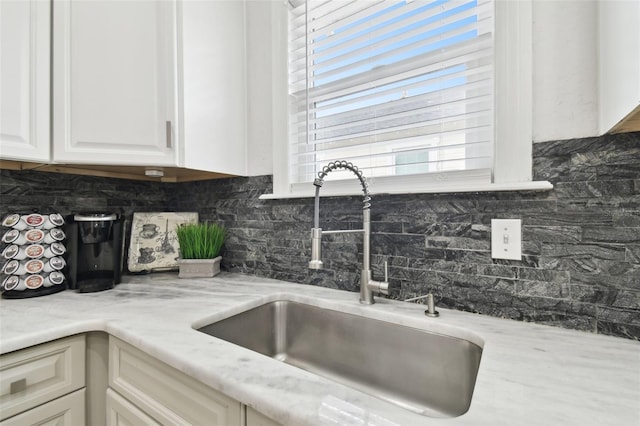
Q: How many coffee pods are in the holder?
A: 15